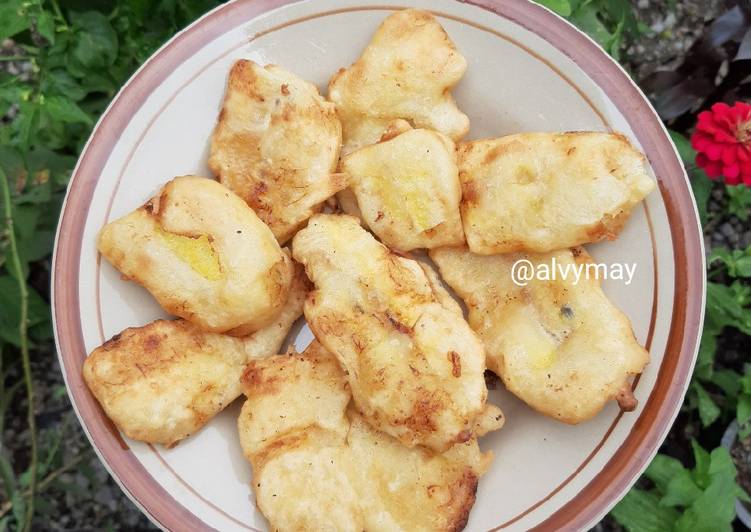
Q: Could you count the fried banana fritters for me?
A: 9